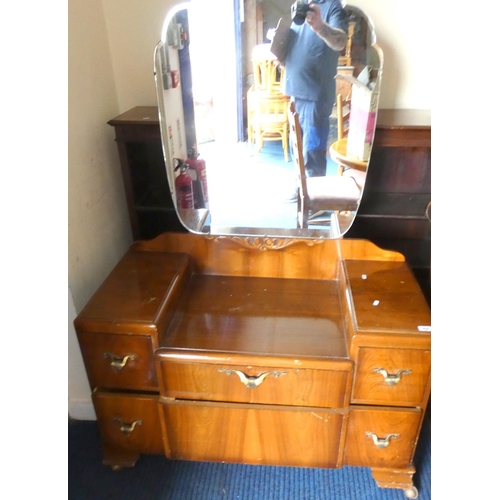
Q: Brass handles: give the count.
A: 5